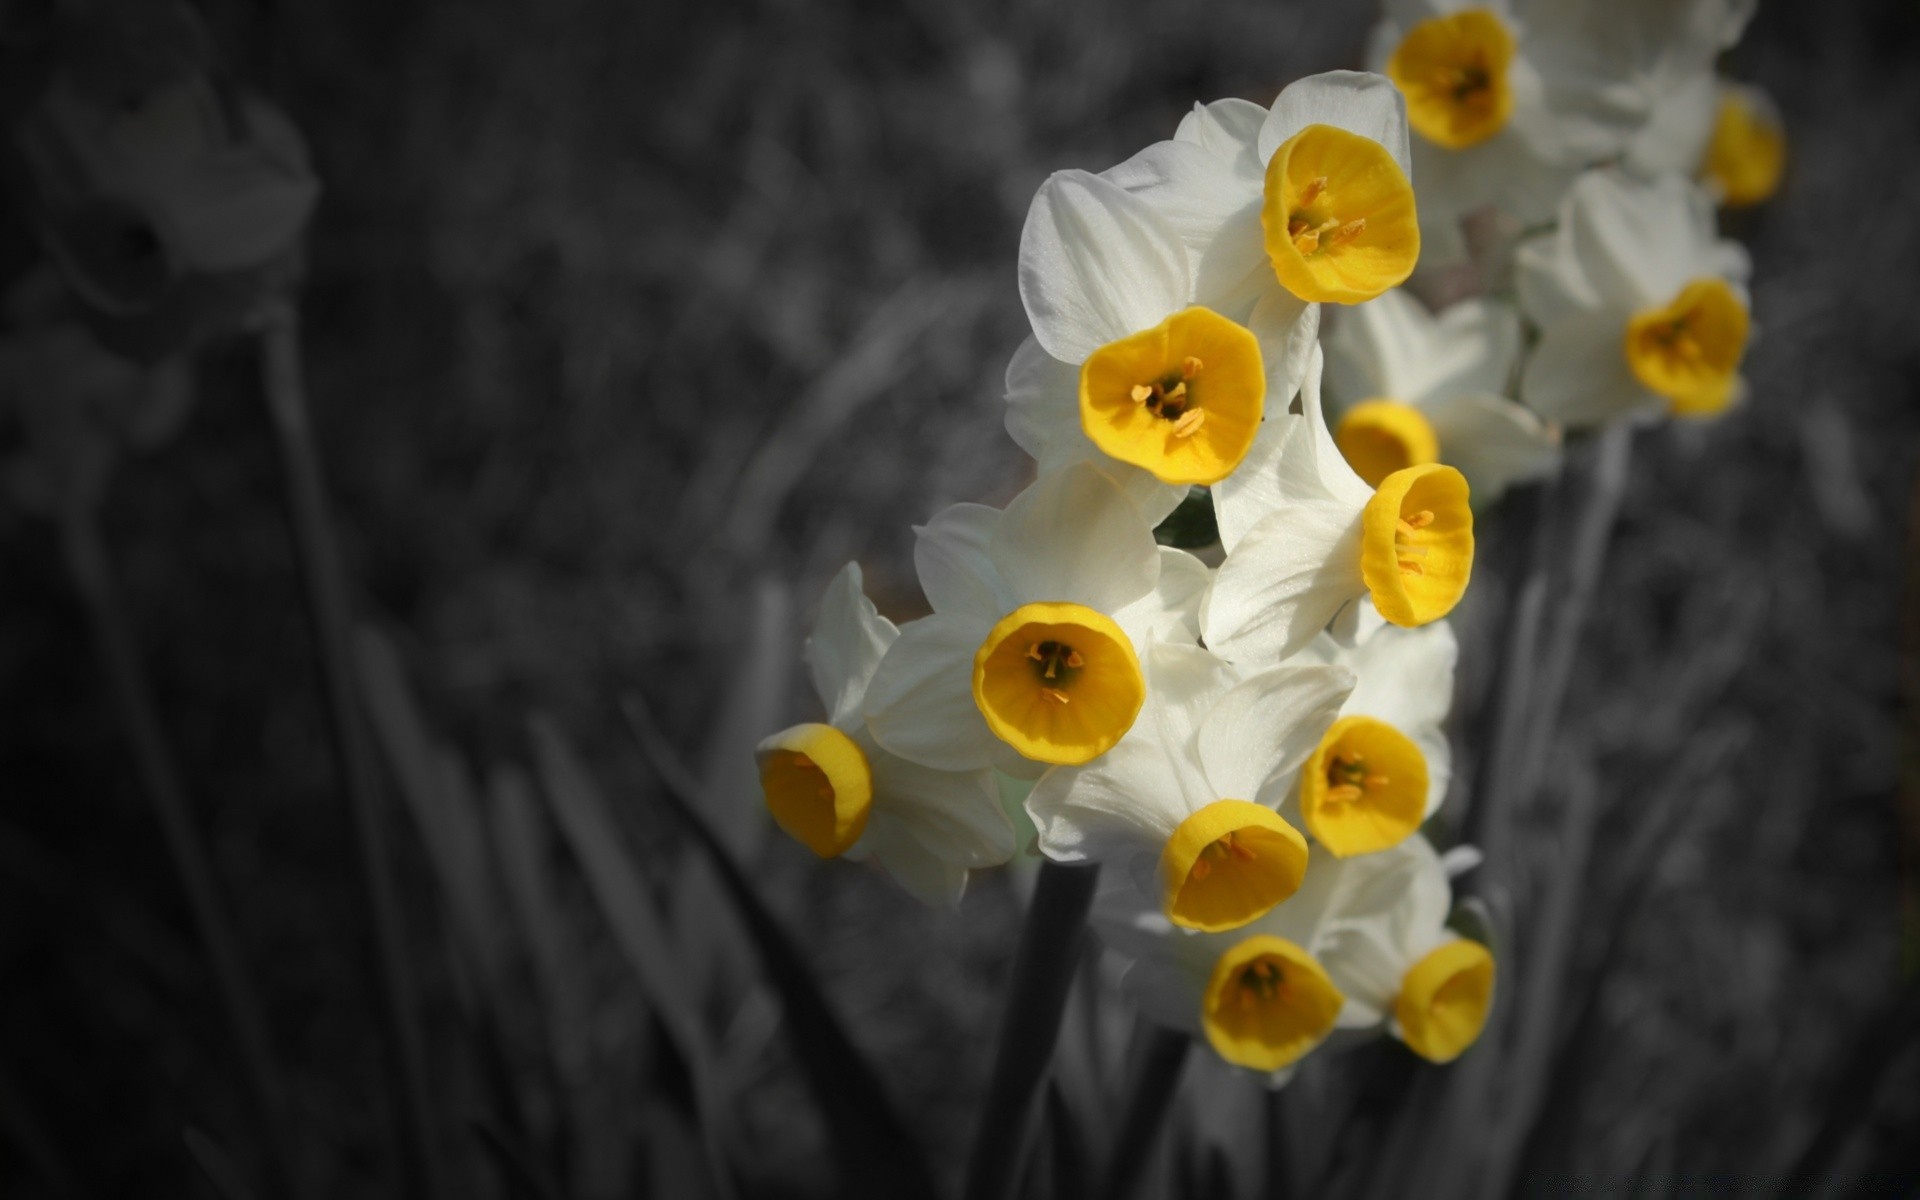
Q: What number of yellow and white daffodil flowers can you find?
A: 13